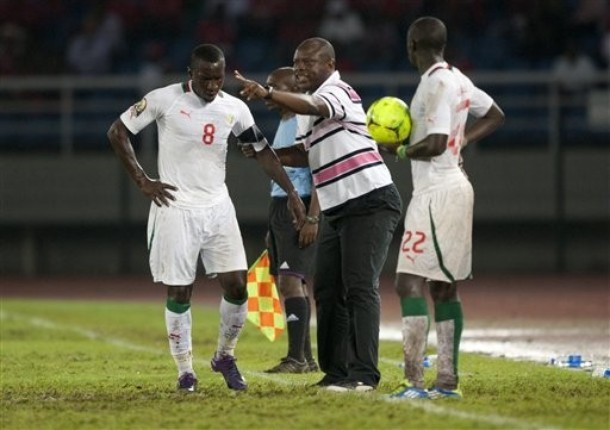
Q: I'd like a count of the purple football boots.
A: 2